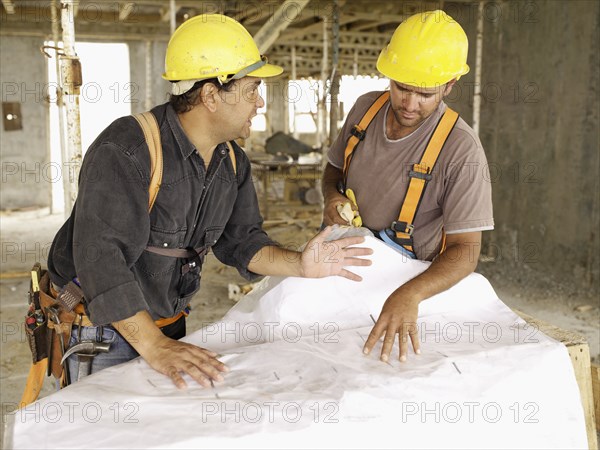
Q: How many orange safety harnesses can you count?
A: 2